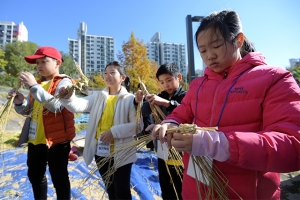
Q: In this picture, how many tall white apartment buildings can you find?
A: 3